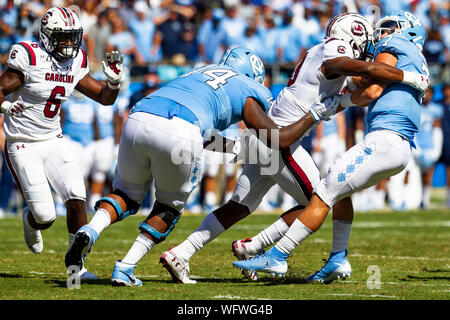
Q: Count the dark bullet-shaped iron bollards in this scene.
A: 0